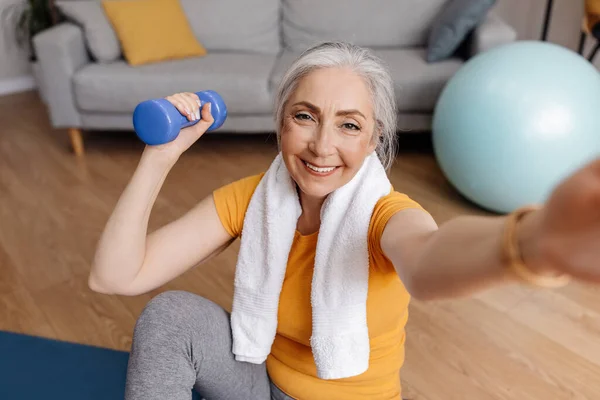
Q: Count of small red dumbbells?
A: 0